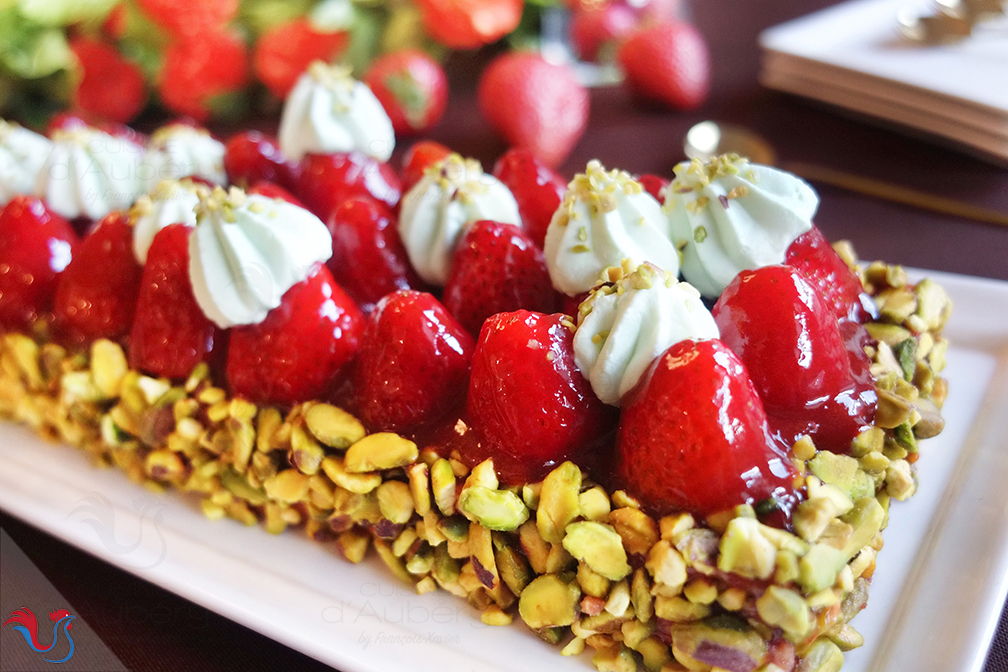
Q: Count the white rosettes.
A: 10